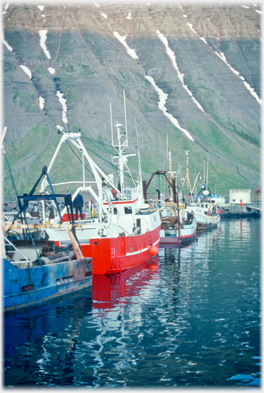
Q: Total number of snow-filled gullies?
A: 5